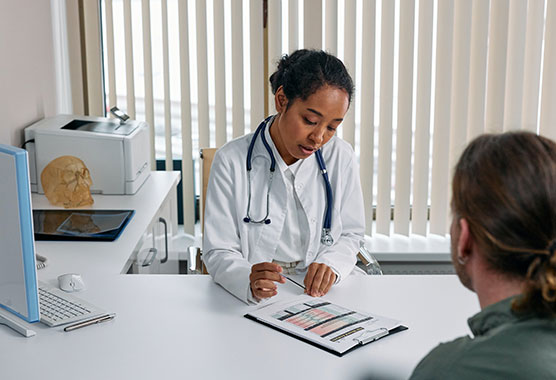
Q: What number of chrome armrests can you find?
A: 2